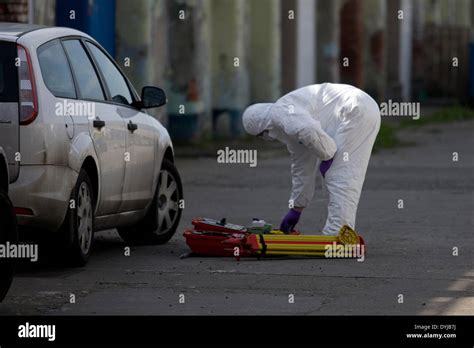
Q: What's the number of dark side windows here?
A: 3